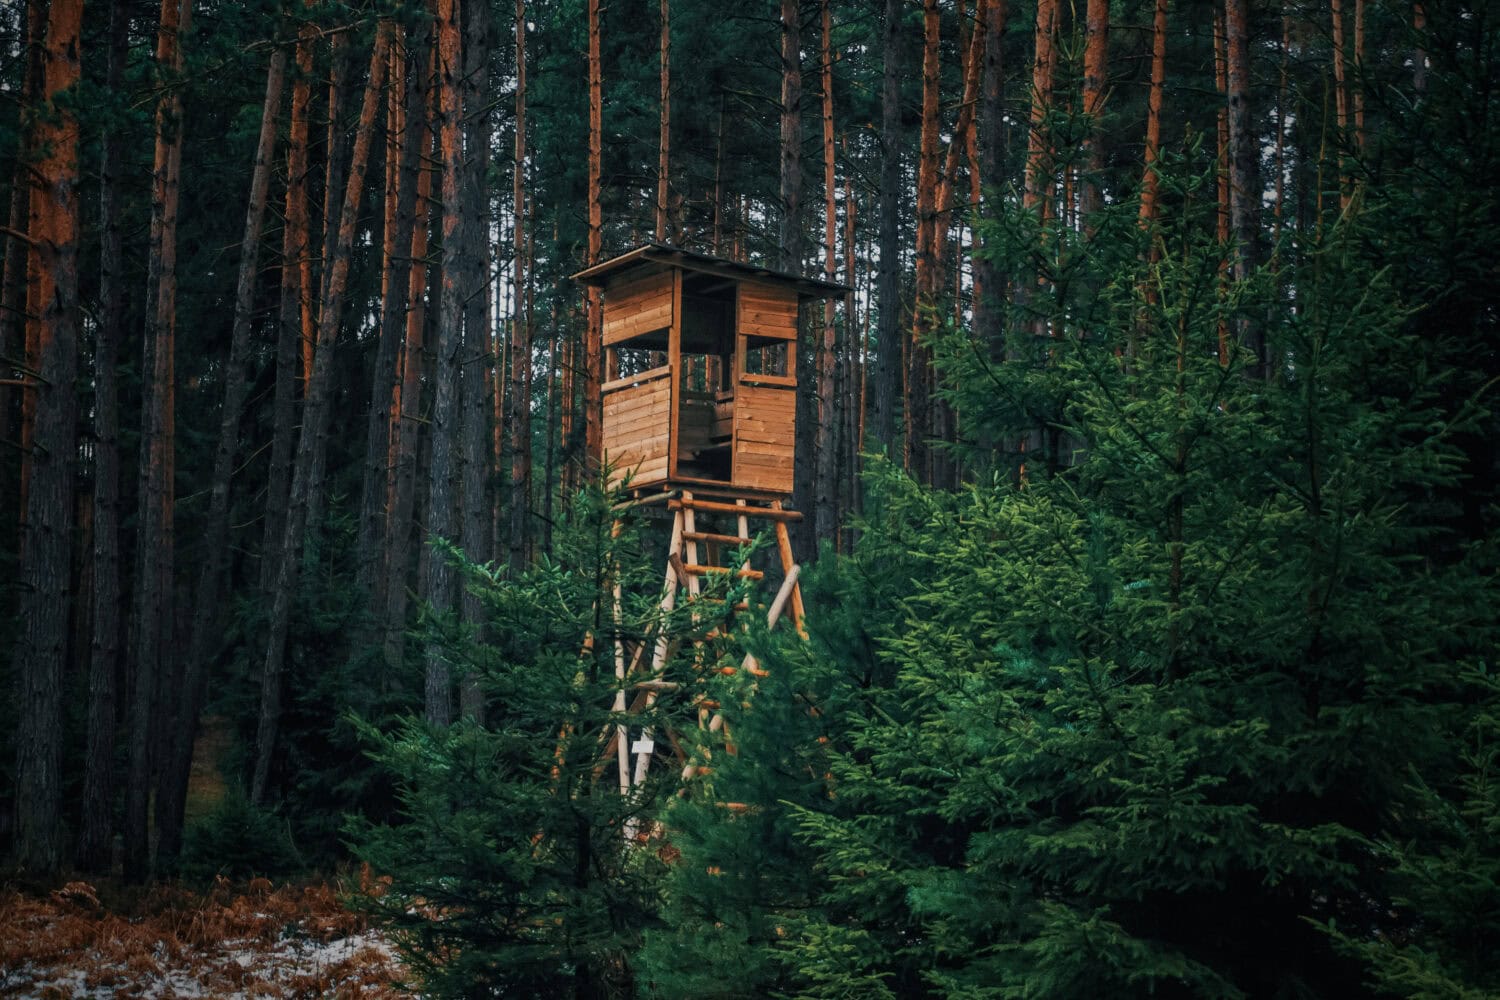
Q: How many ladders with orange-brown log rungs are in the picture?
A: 1